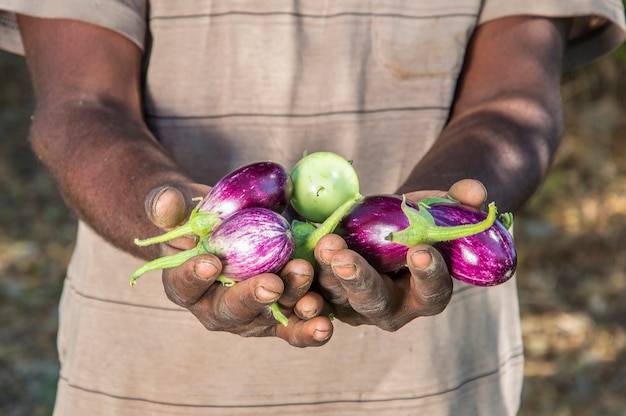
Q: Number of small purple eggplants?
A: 4